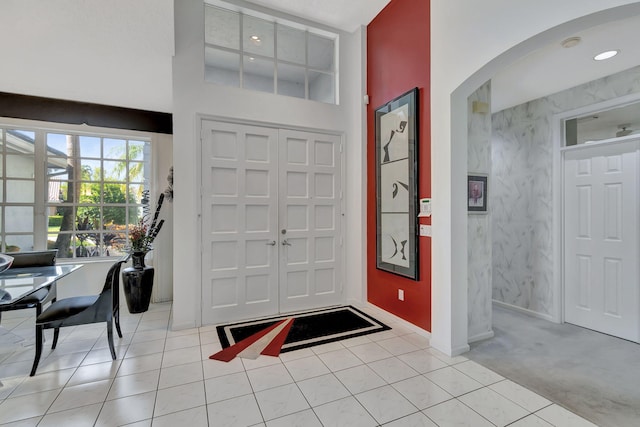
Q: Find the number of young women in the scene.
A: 0